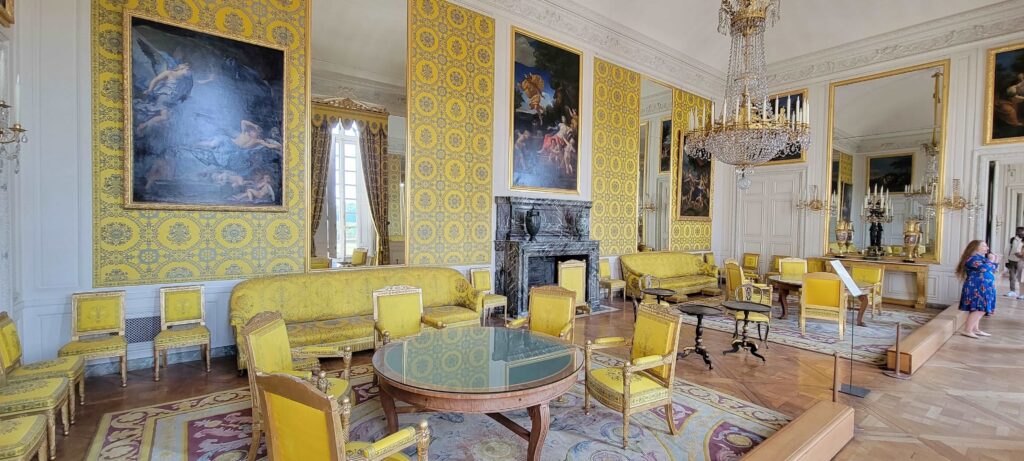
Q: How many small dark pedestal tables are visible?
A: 3